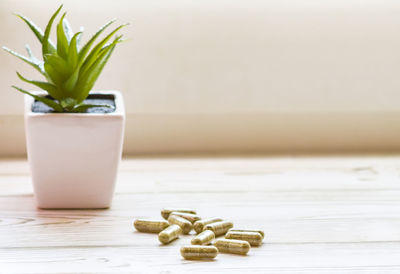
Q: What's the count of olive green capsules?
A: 12